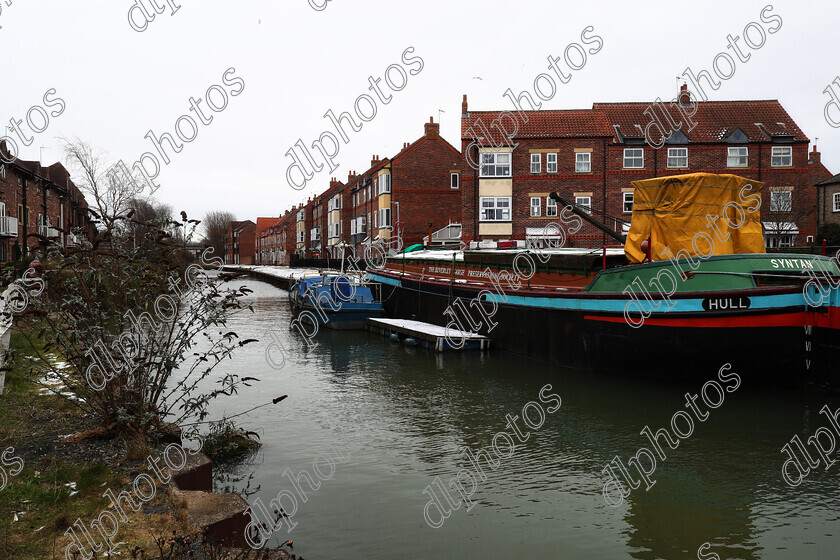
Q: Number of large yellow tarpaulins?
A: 1